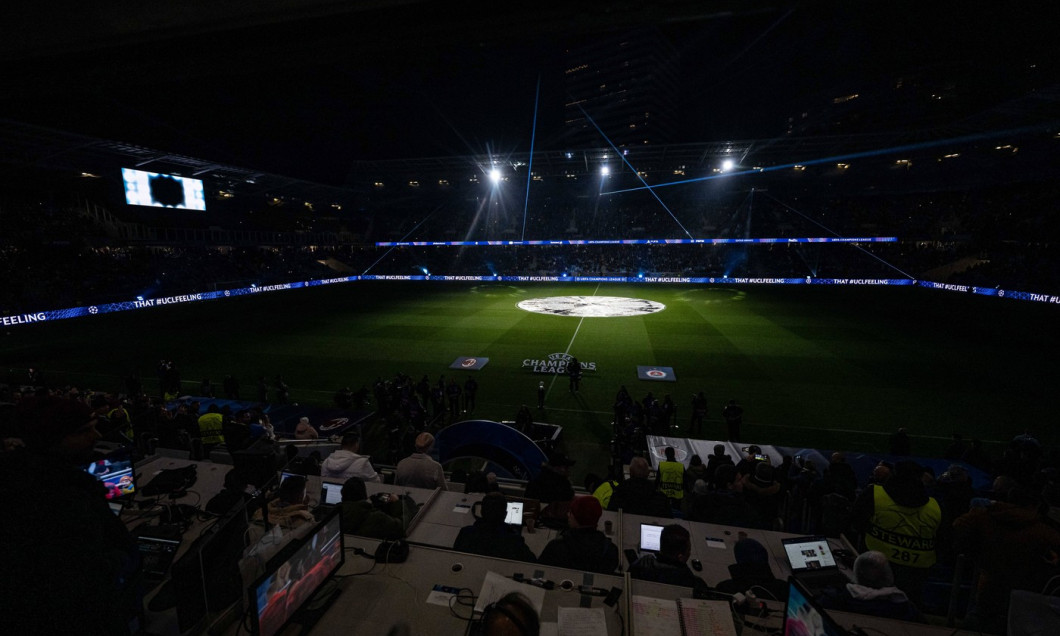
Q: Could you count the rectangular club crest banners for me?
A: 2